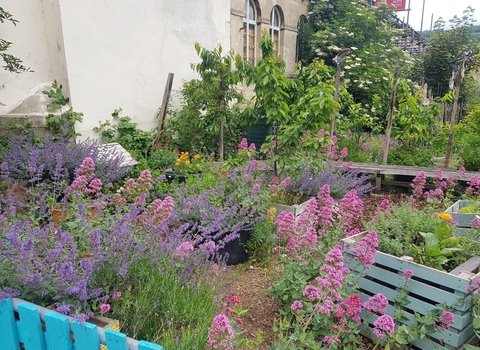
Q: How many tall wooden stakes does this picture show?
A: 5